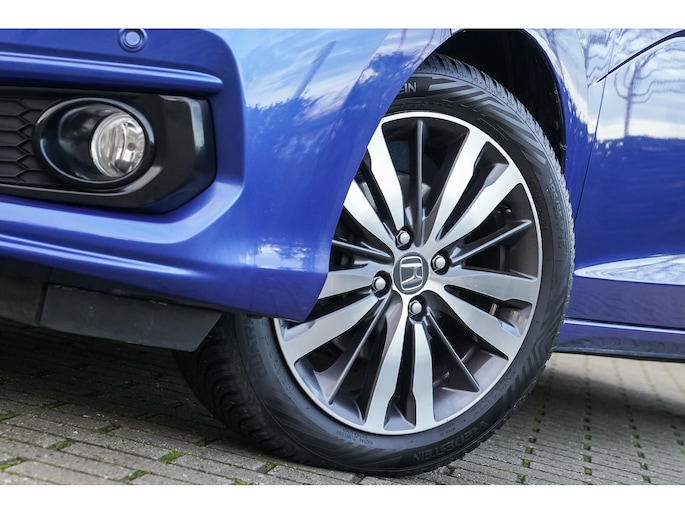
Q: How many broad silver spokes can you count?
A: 10